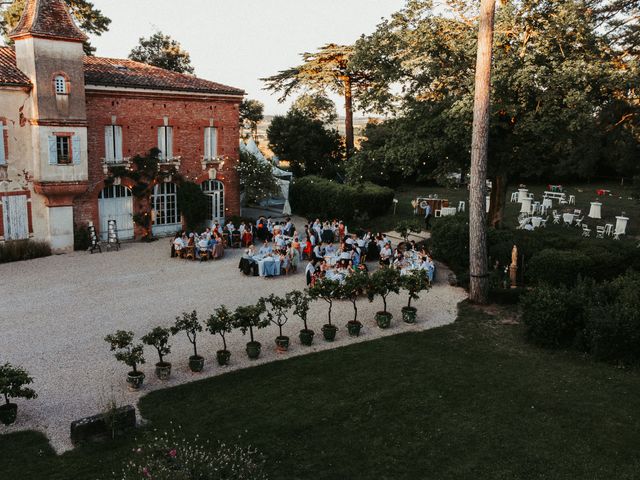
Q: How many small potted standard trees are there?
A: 12